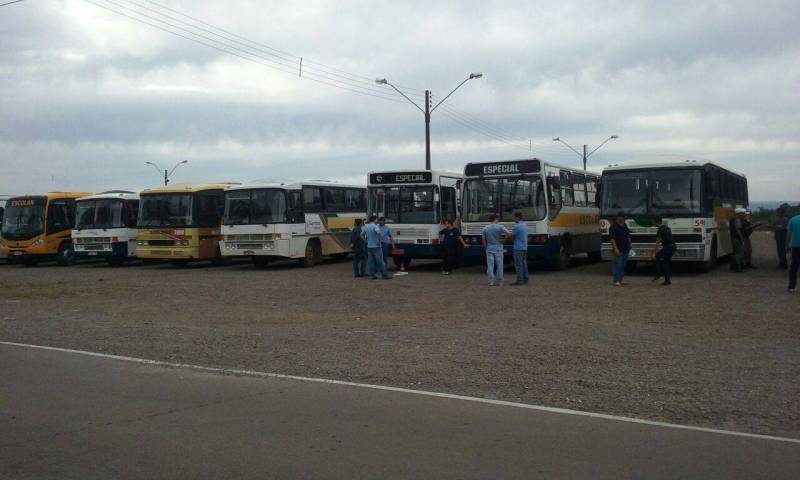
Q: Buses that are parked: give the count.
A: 8